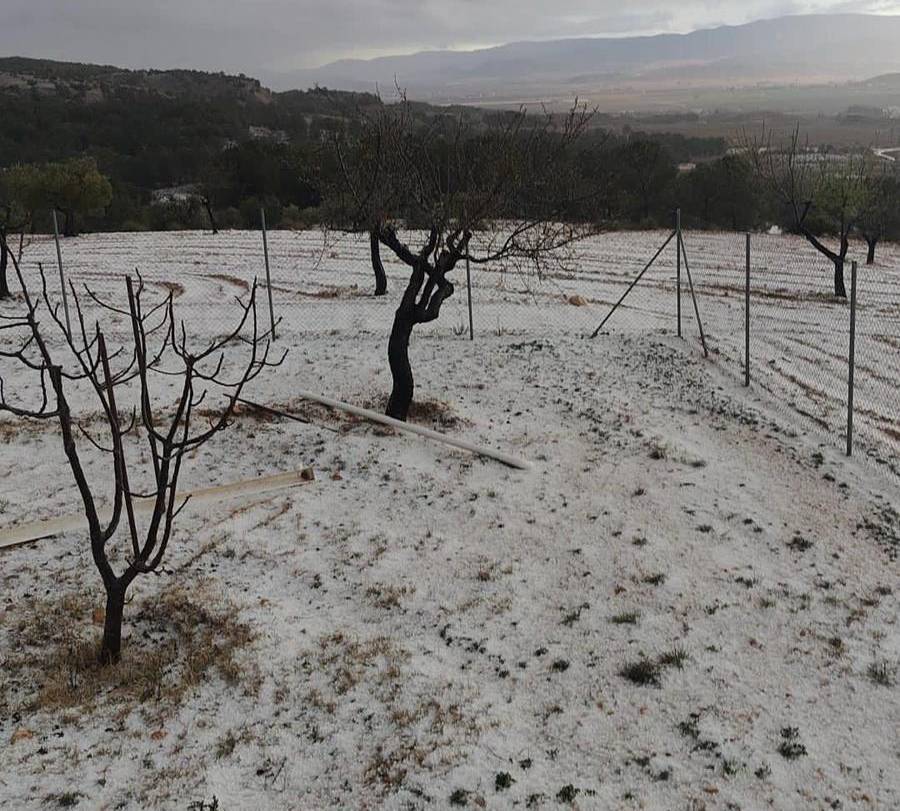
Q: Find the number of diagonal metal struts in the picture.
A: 2